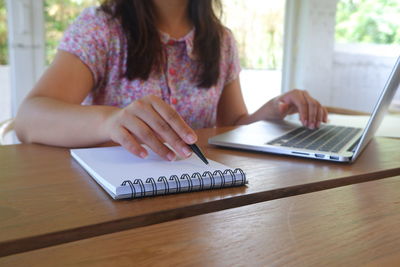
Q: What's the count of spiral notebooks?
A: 1